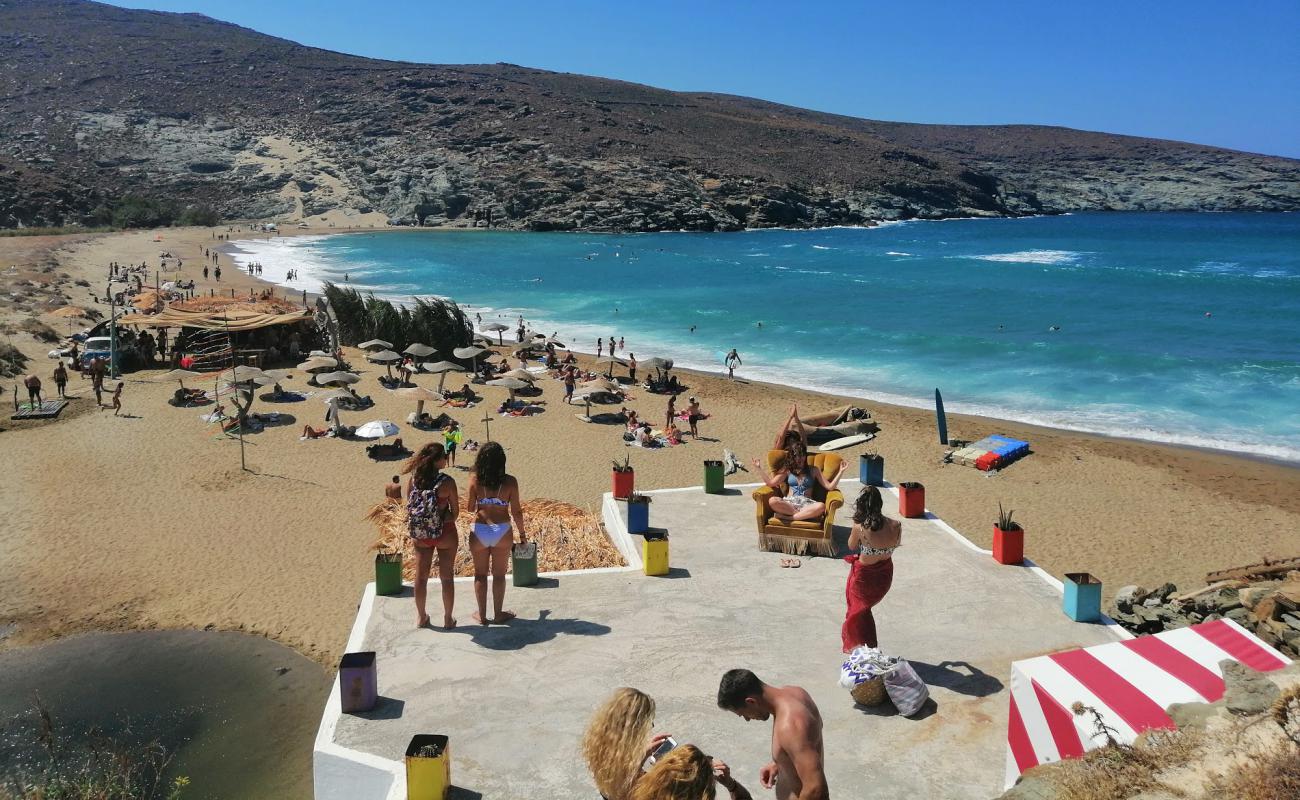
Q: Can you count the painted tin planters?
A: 12